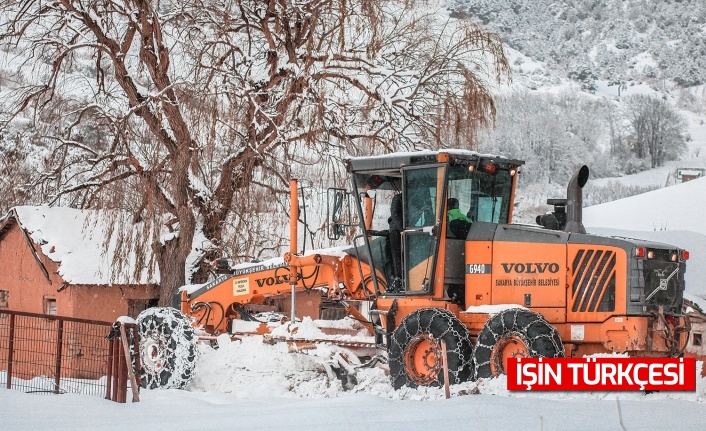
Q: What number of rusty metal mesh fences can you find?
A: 1